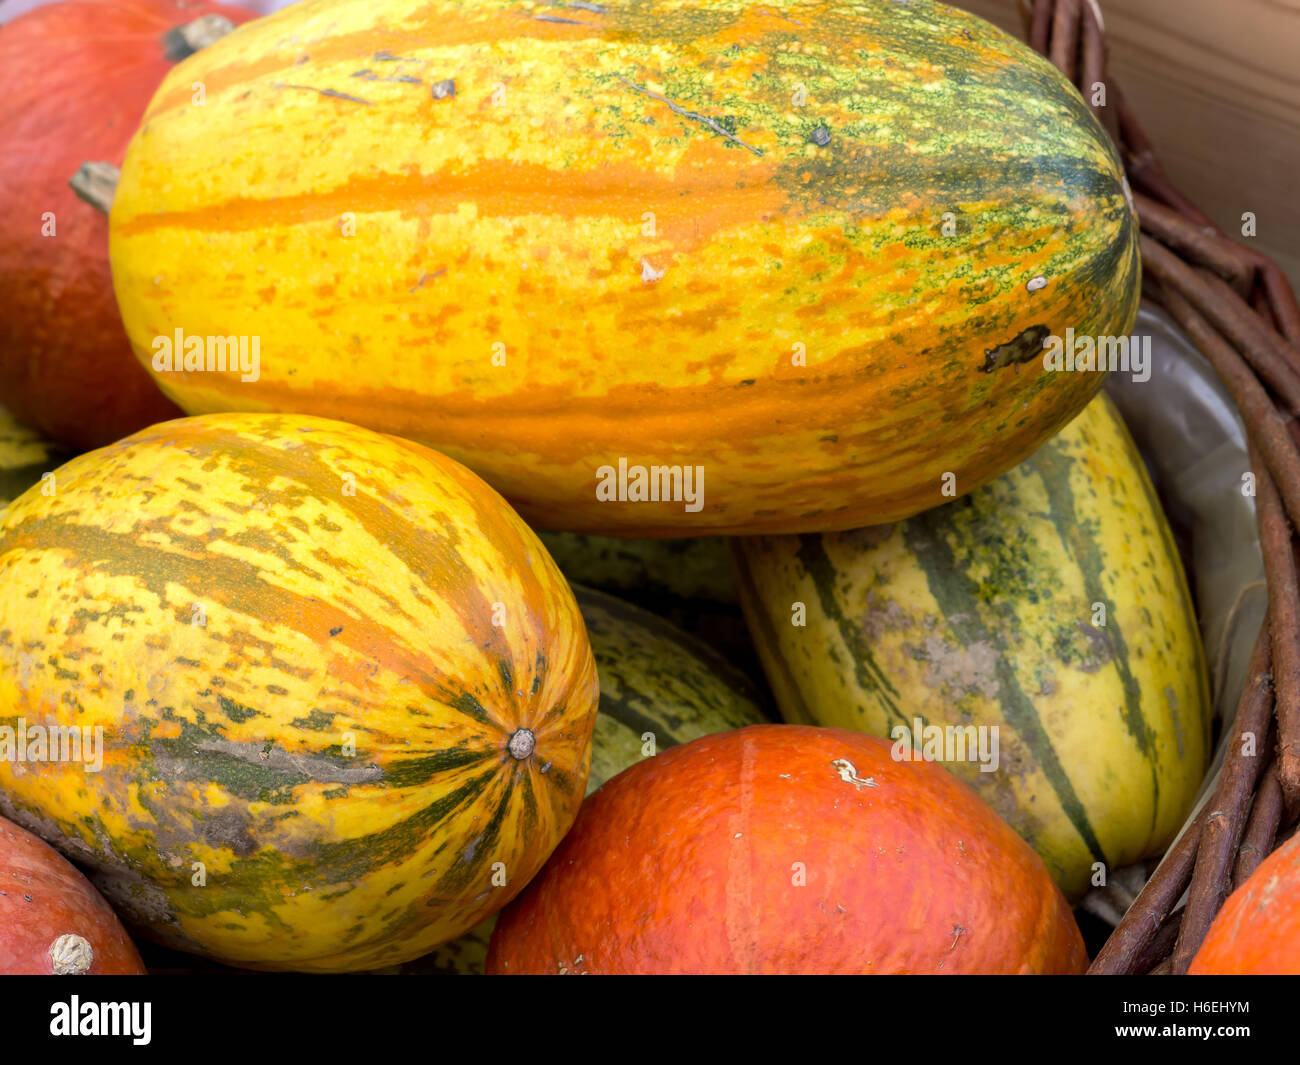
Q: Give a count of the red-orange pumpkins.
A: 4